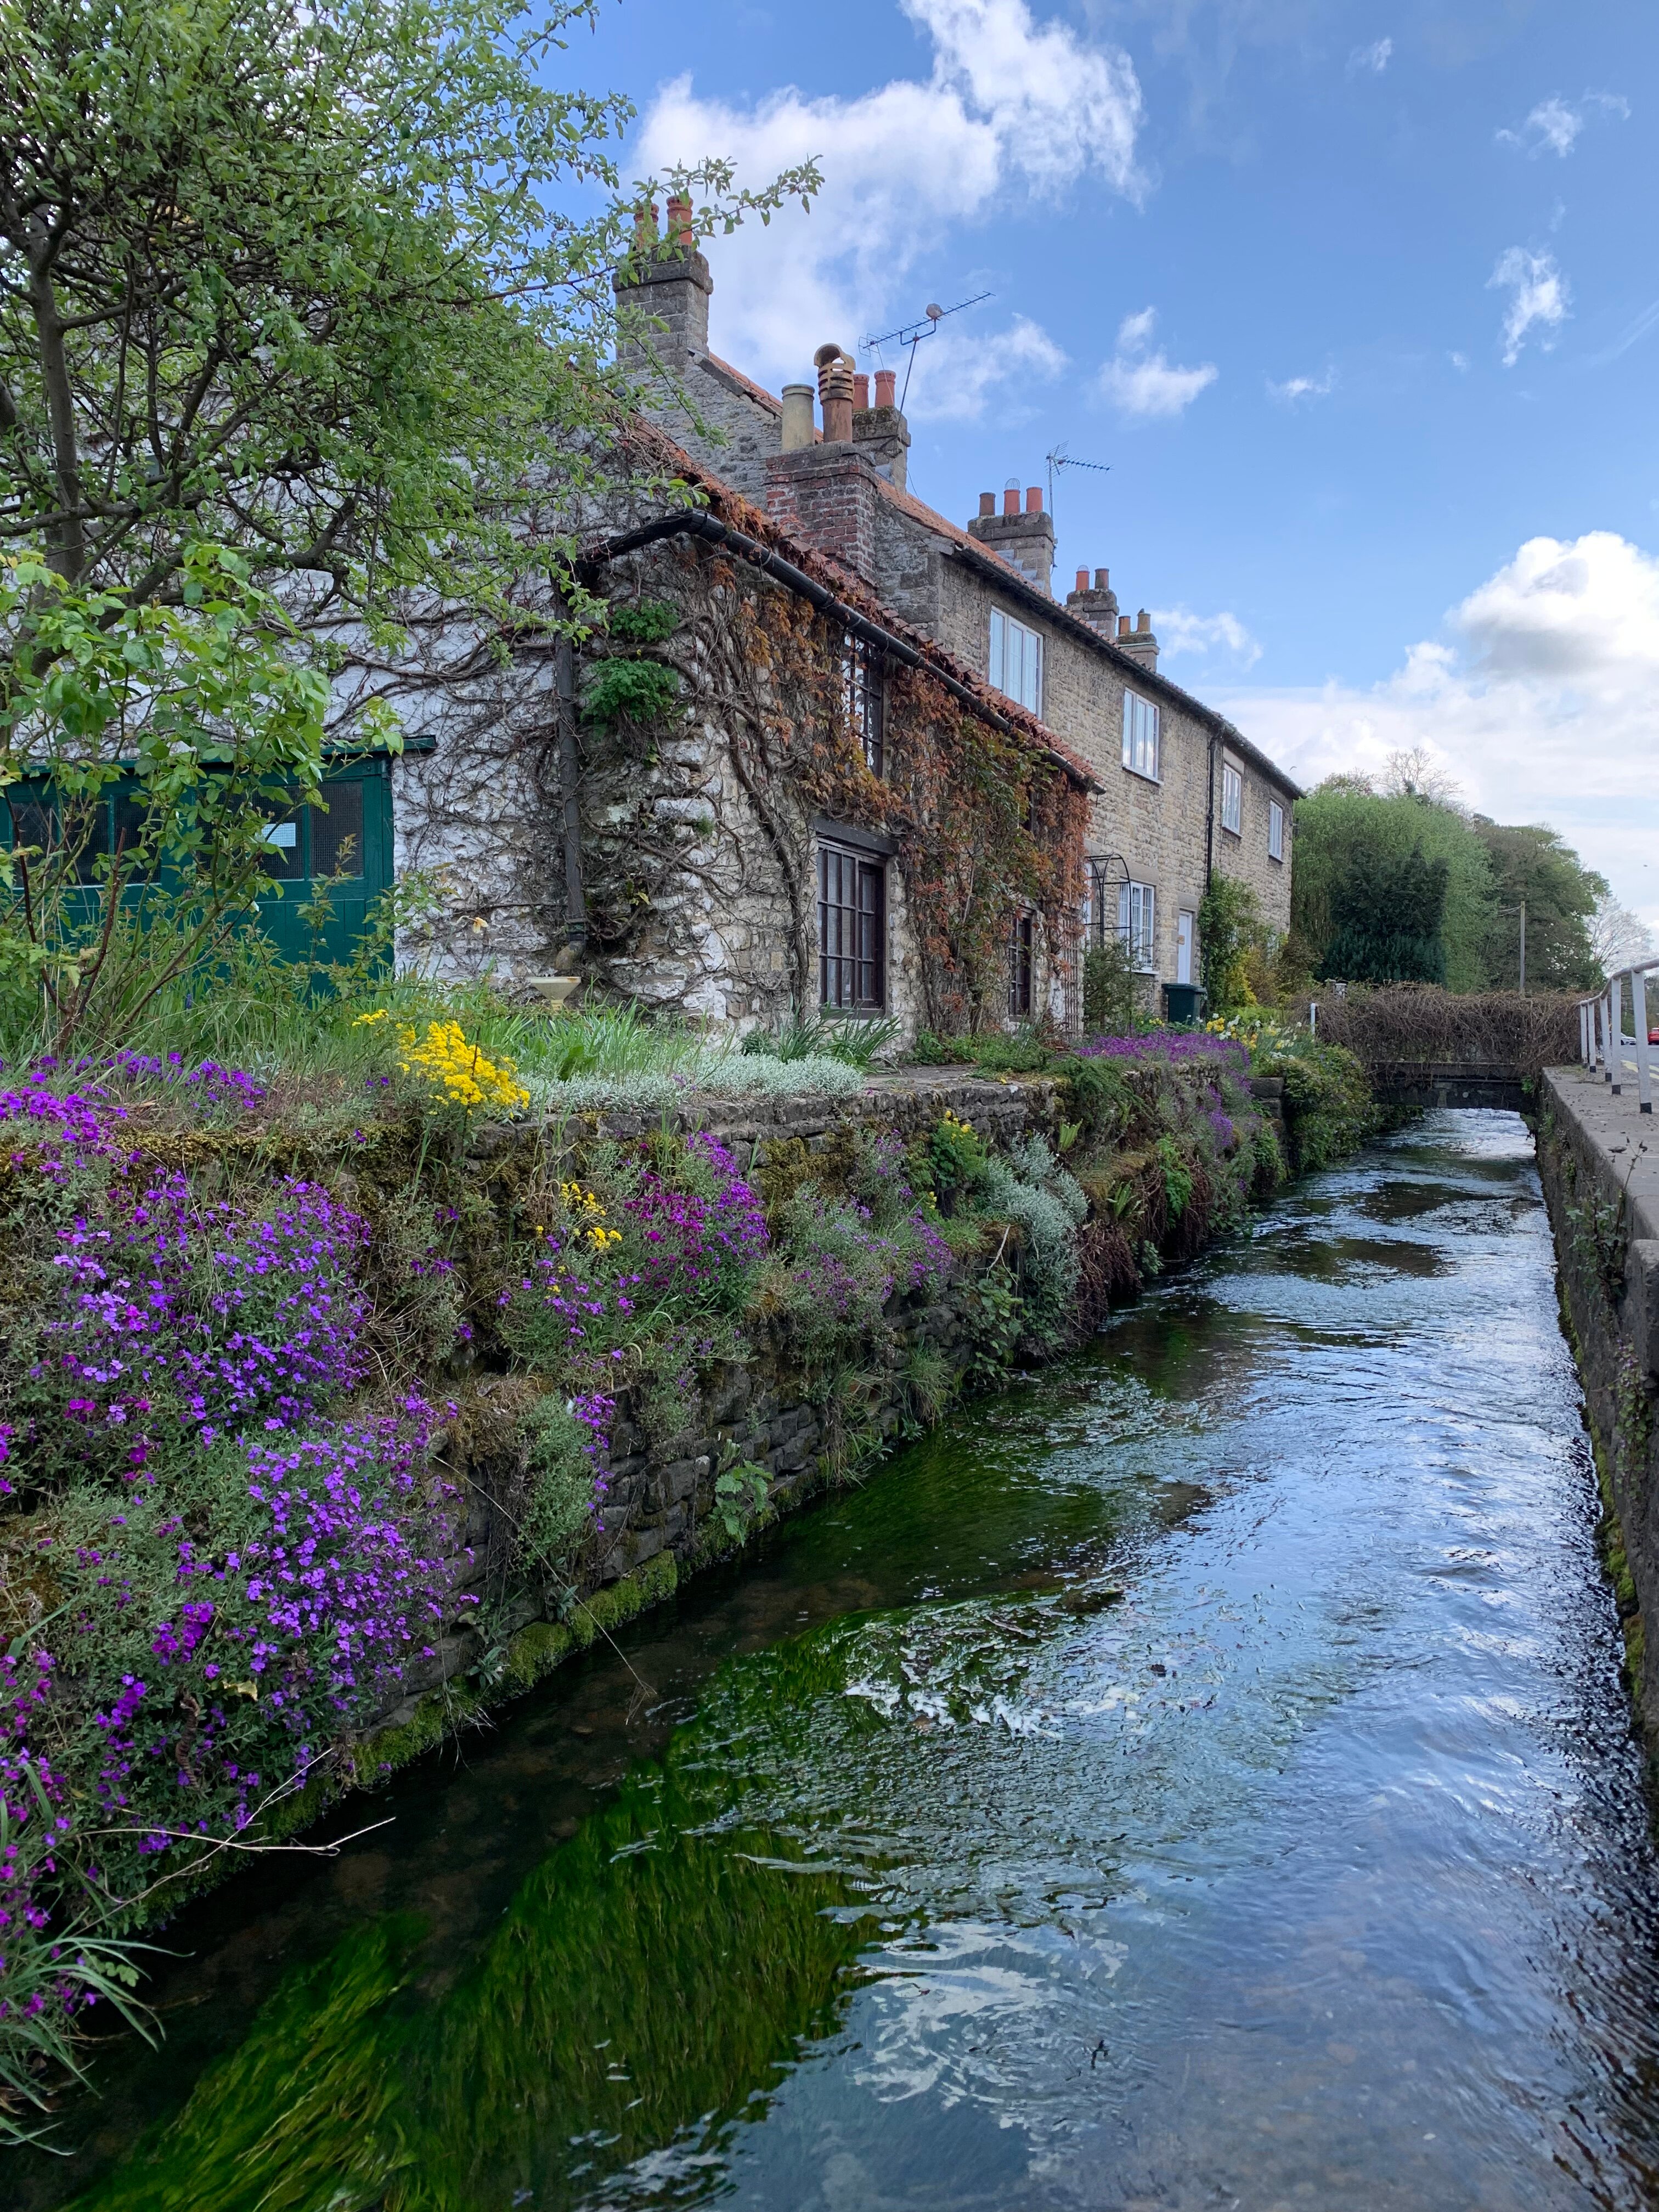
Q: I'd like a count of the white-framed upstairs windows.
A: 4